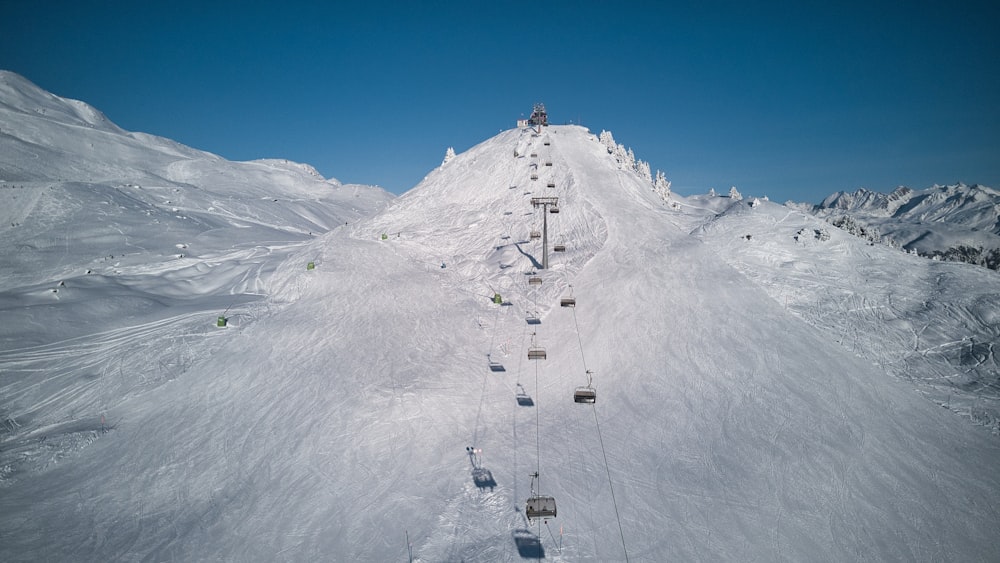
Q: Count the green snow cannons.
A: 4